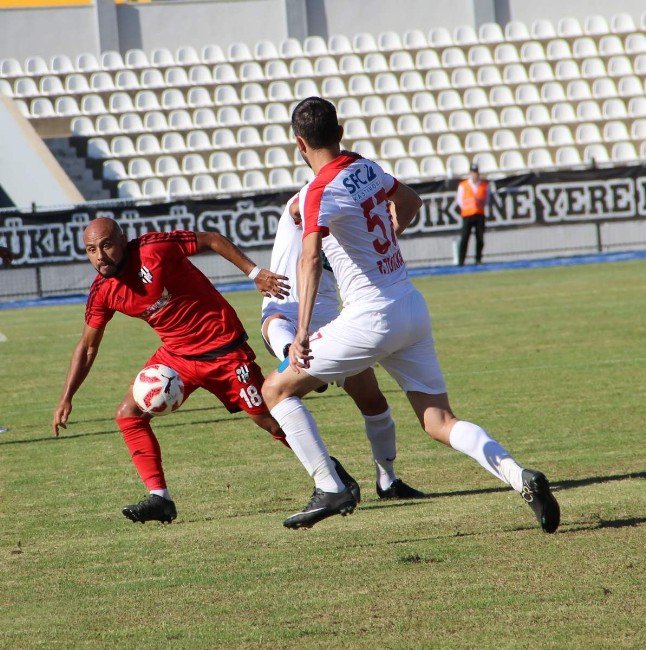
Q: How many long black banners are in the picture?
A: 1